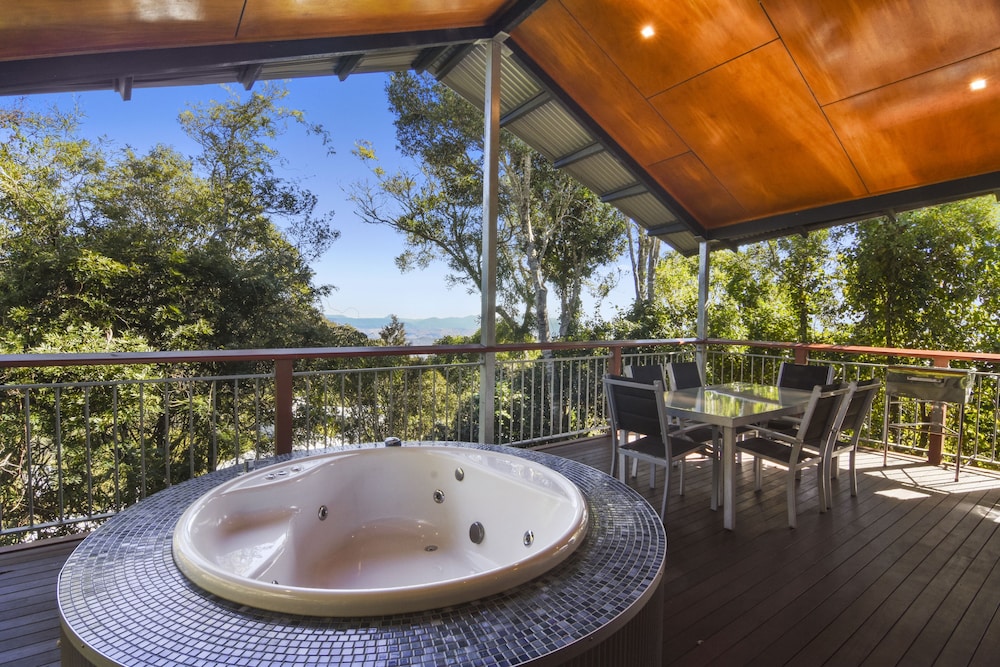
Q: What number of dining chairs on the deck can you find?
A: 6